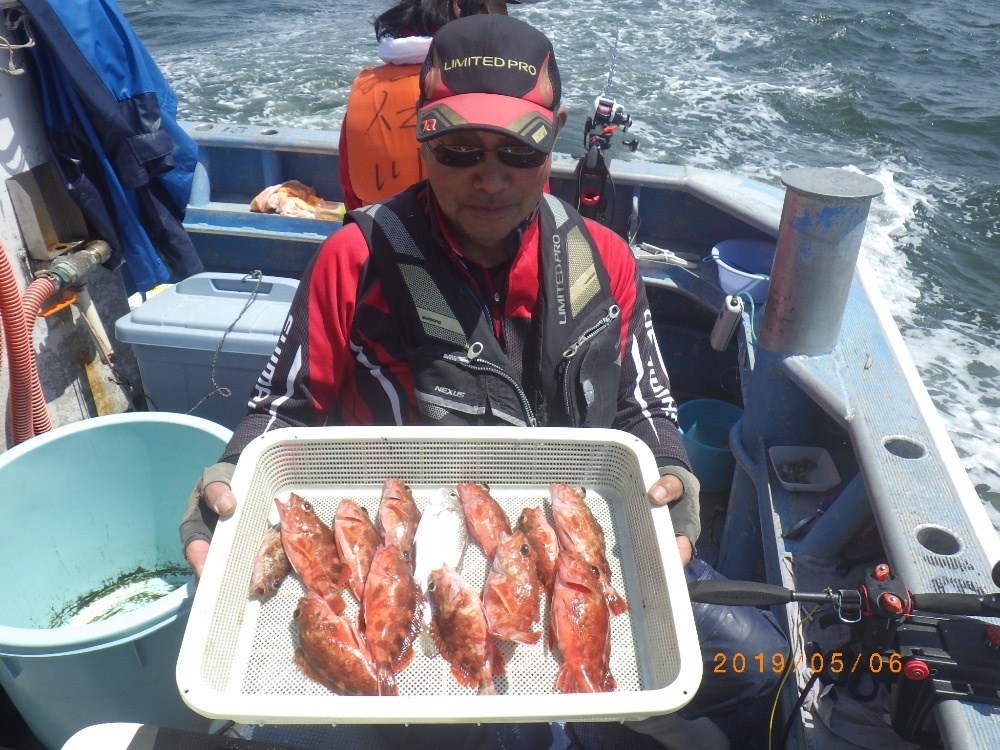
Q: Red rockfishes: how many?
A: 11